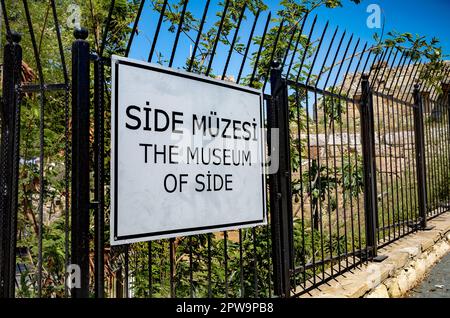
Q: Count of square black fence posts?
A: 5